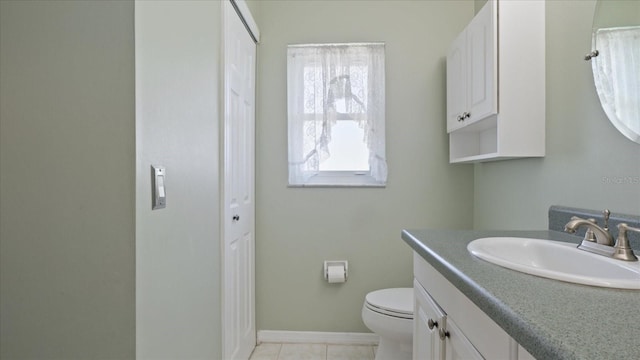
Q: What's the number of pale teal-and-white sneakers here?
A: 0